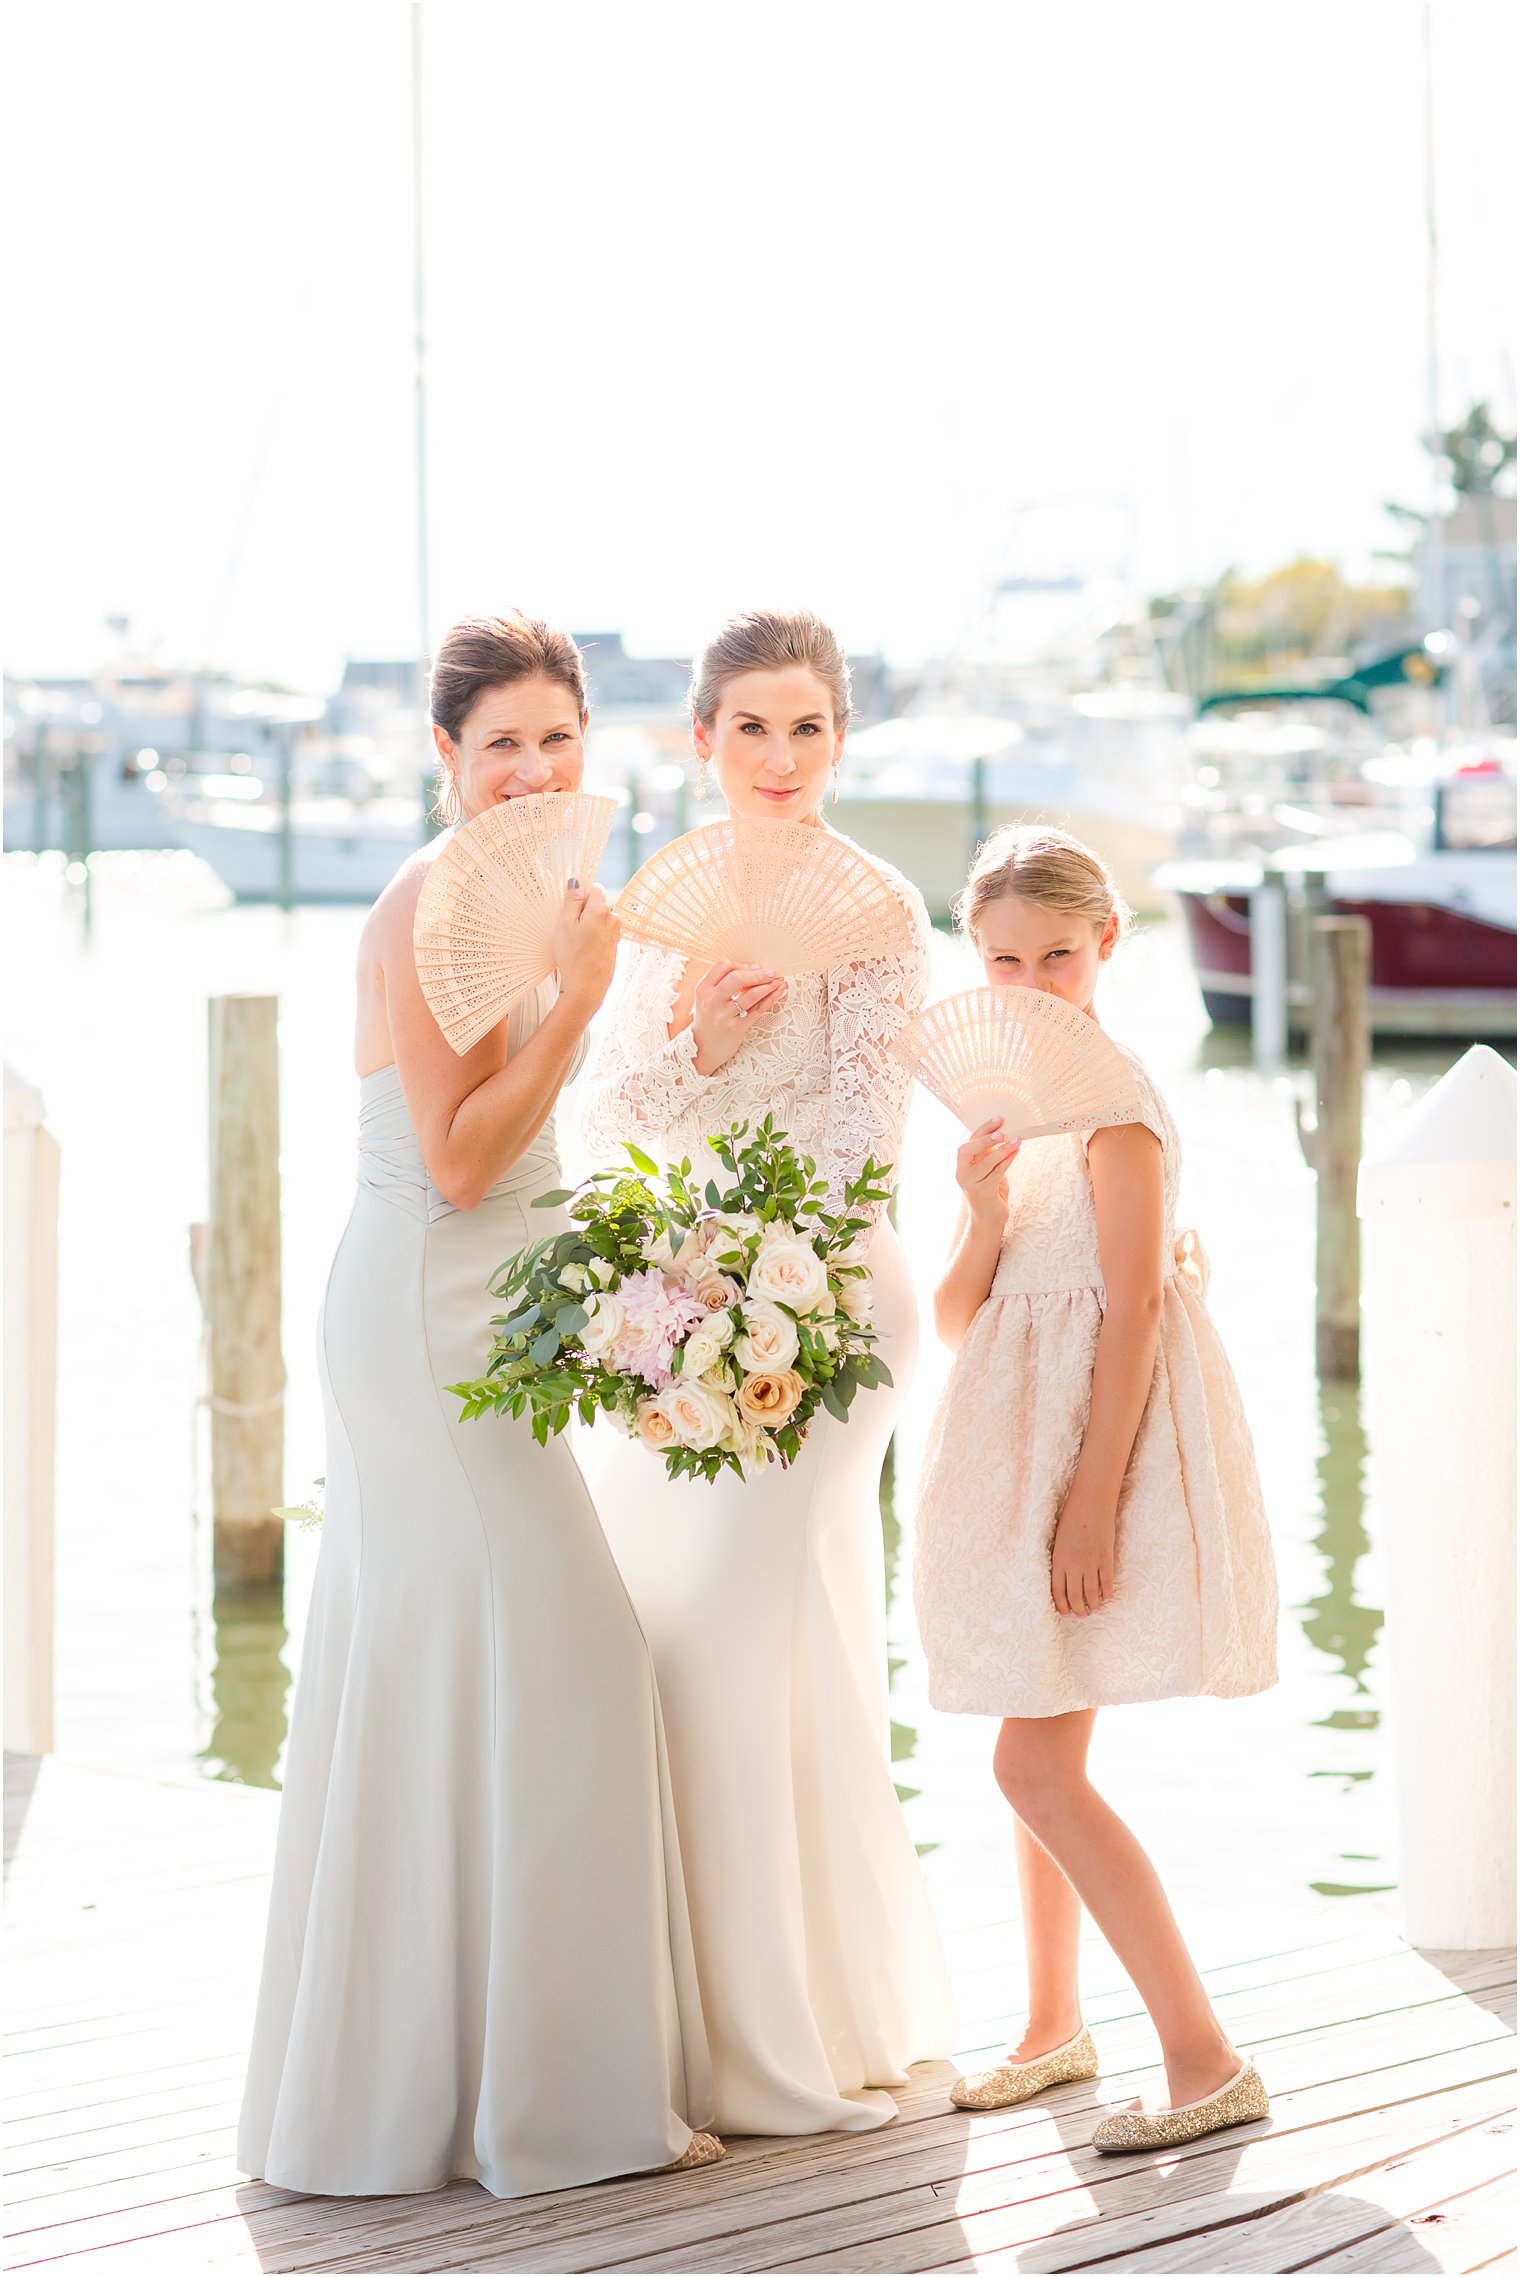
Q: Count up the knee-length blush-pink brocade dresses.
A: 1